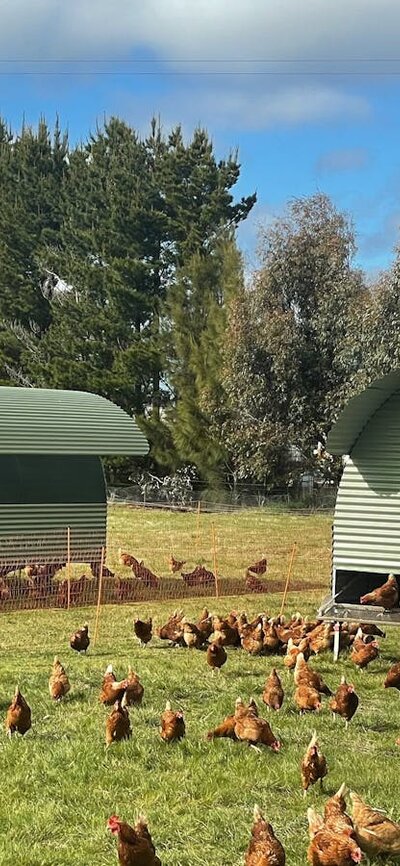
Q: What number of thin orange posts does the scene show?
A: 5